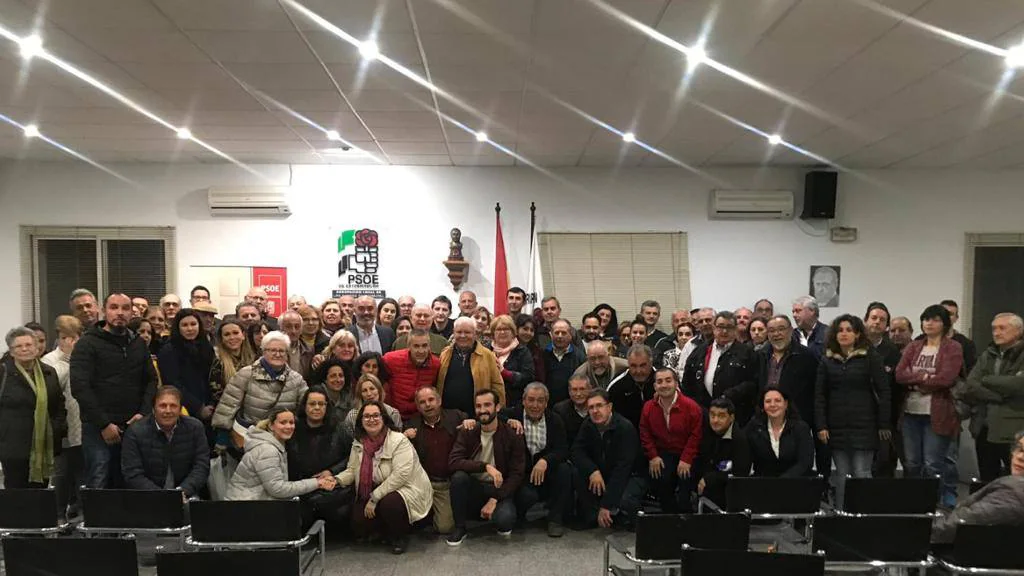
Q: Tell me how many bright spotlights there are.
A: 10